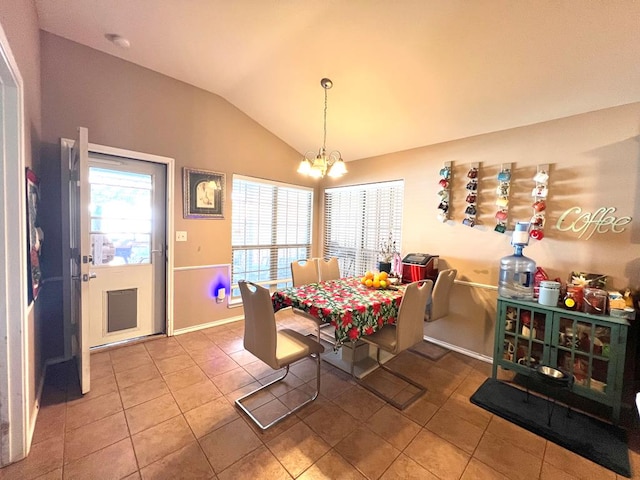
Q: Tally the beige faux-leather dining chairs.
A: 5